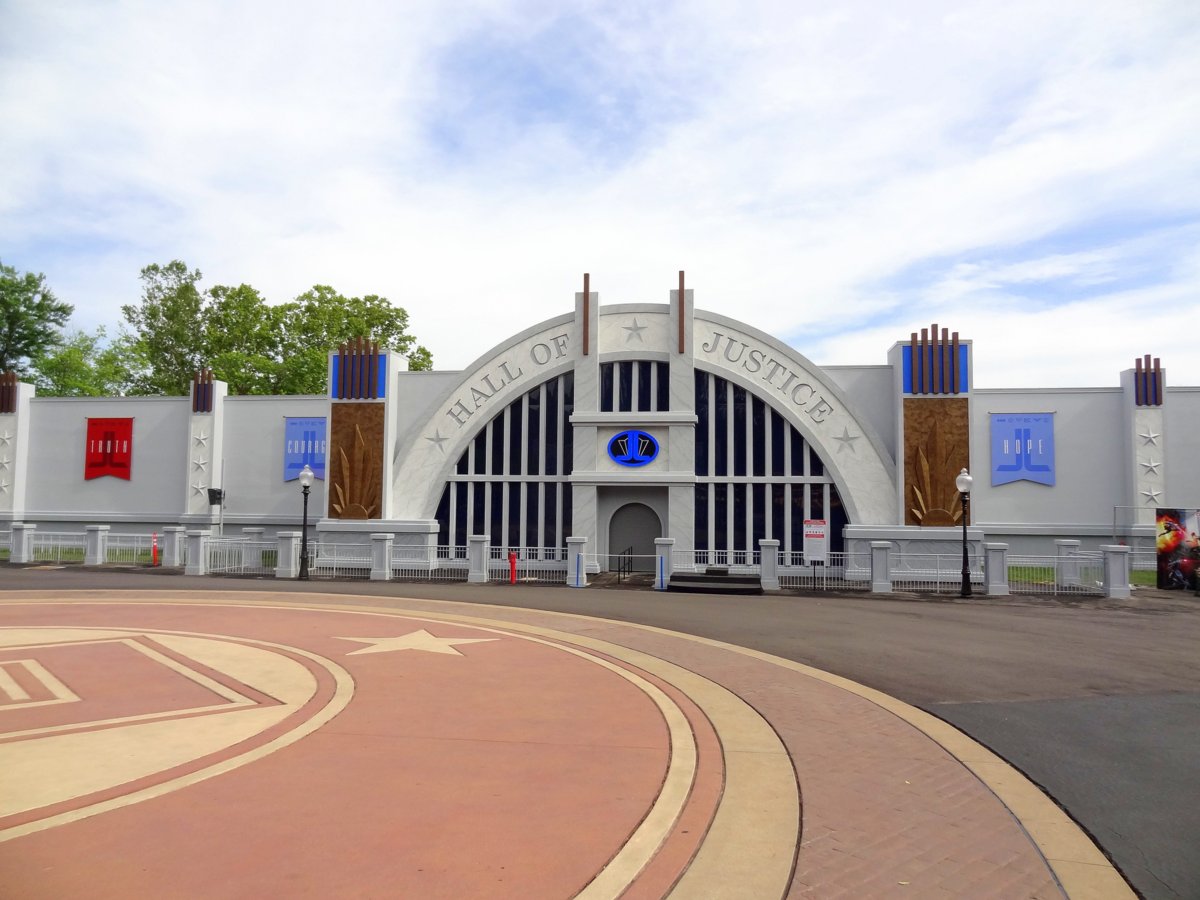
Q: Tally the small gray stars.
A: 12